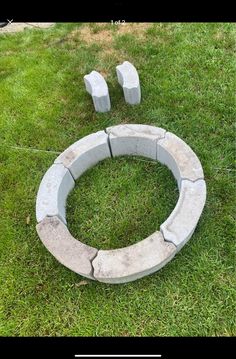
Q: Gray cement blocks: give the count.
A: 9